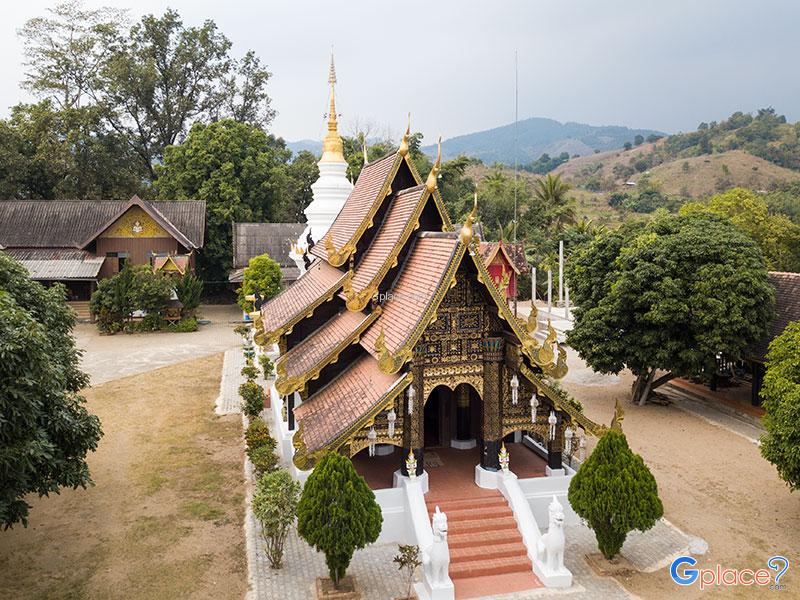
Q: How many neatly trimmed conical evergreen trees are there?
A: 2